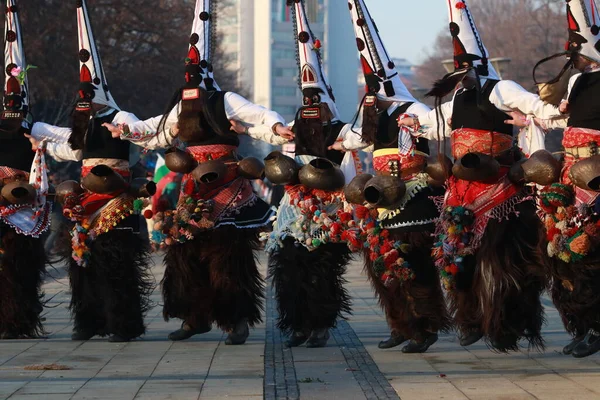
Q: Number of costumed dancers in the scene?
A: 7